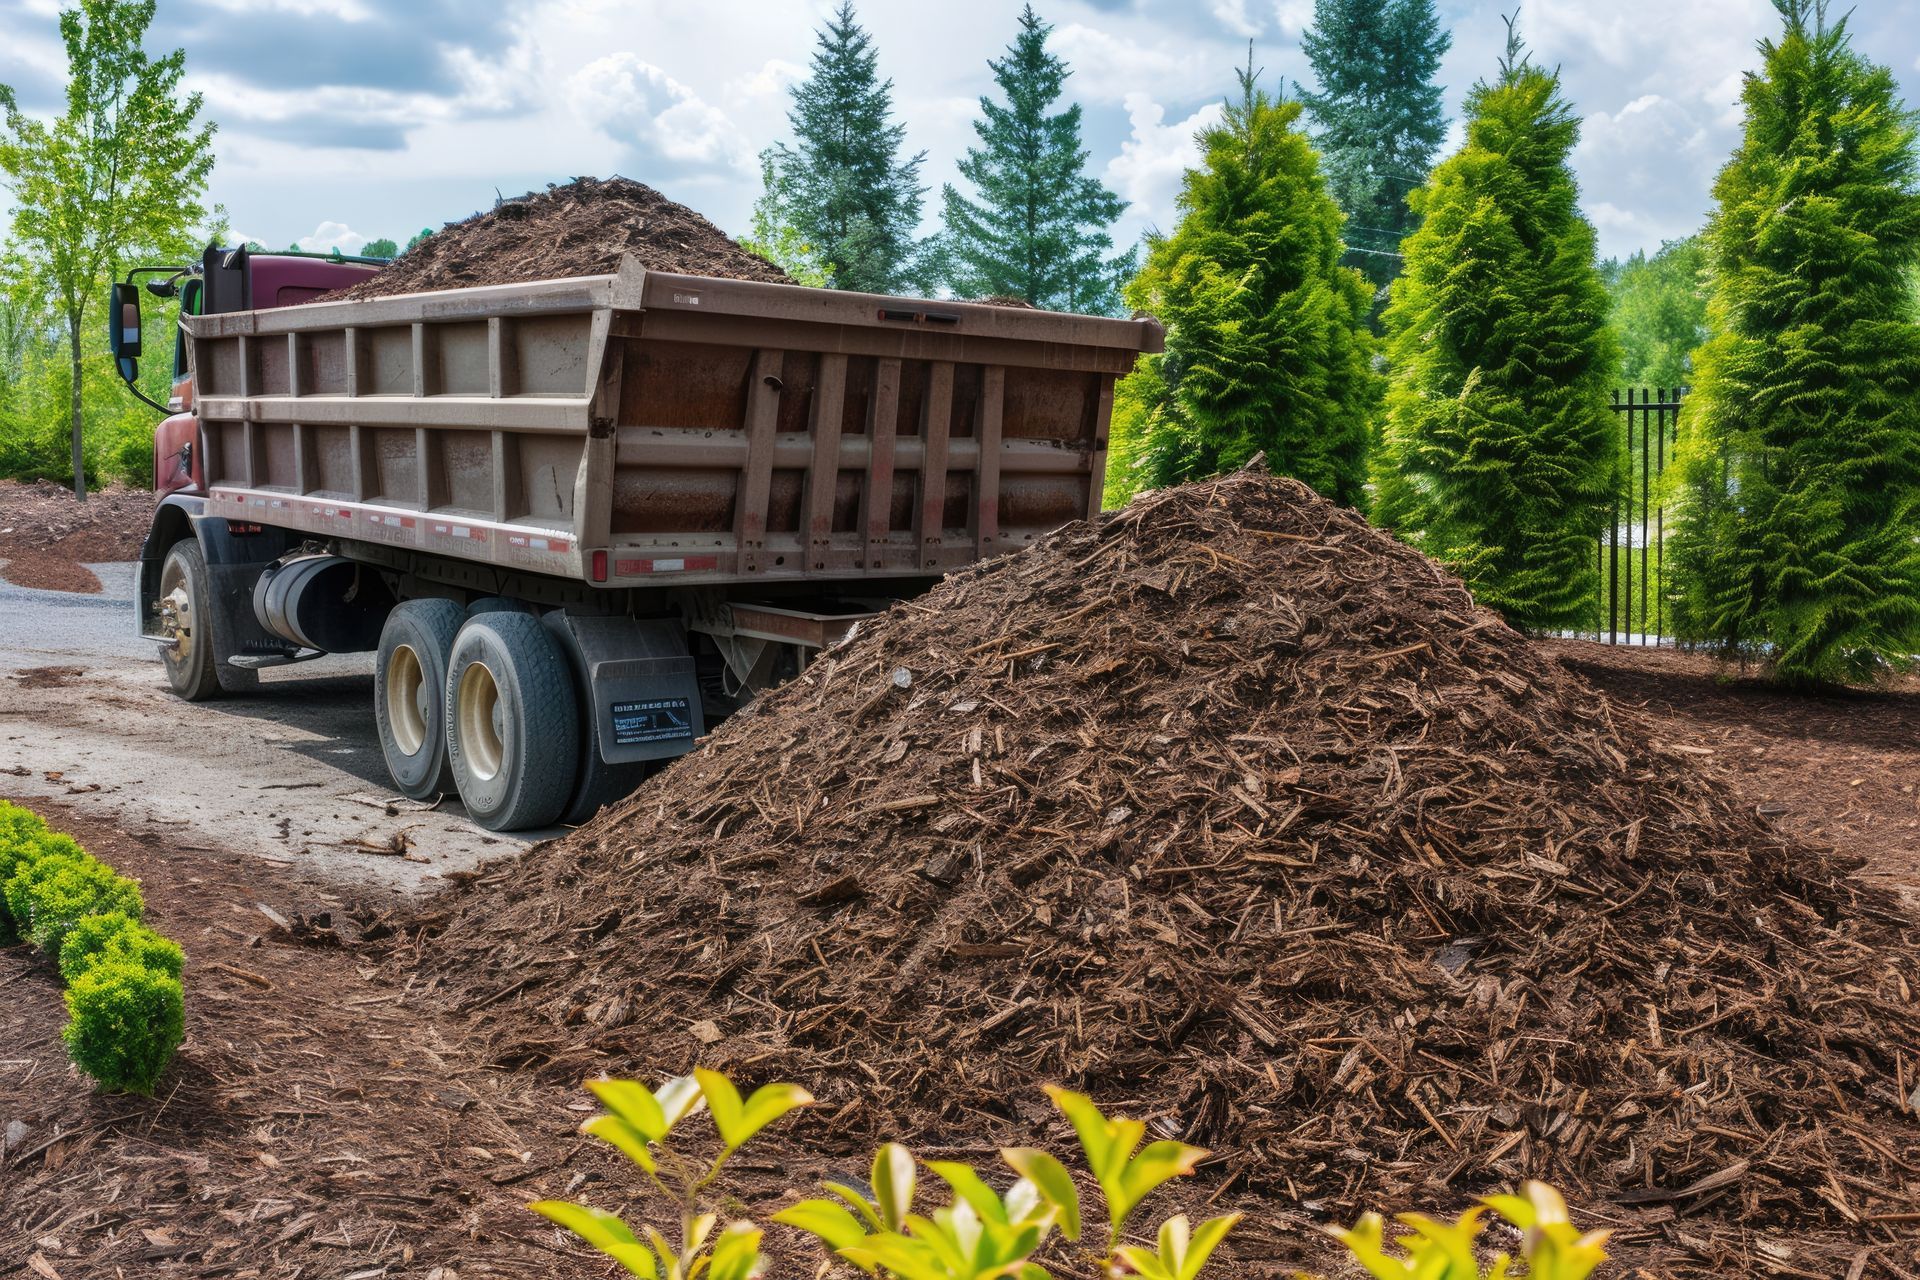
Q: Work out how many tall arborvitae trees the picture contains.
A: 3